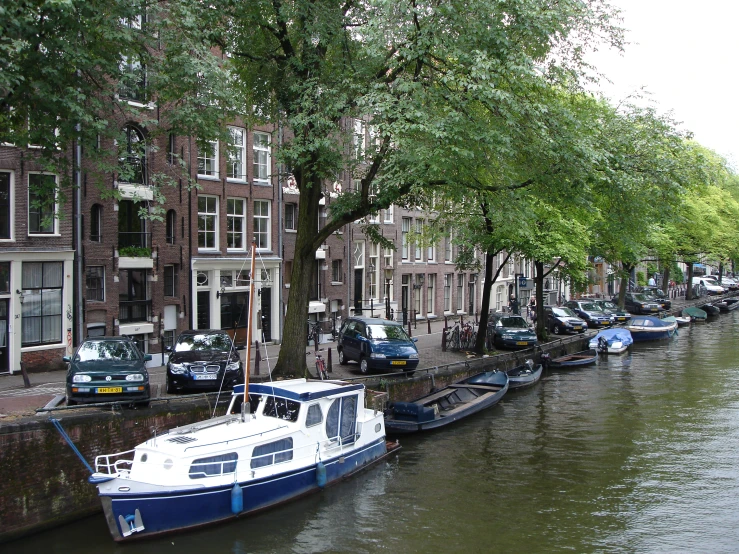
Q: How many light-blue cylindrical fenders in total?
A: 2